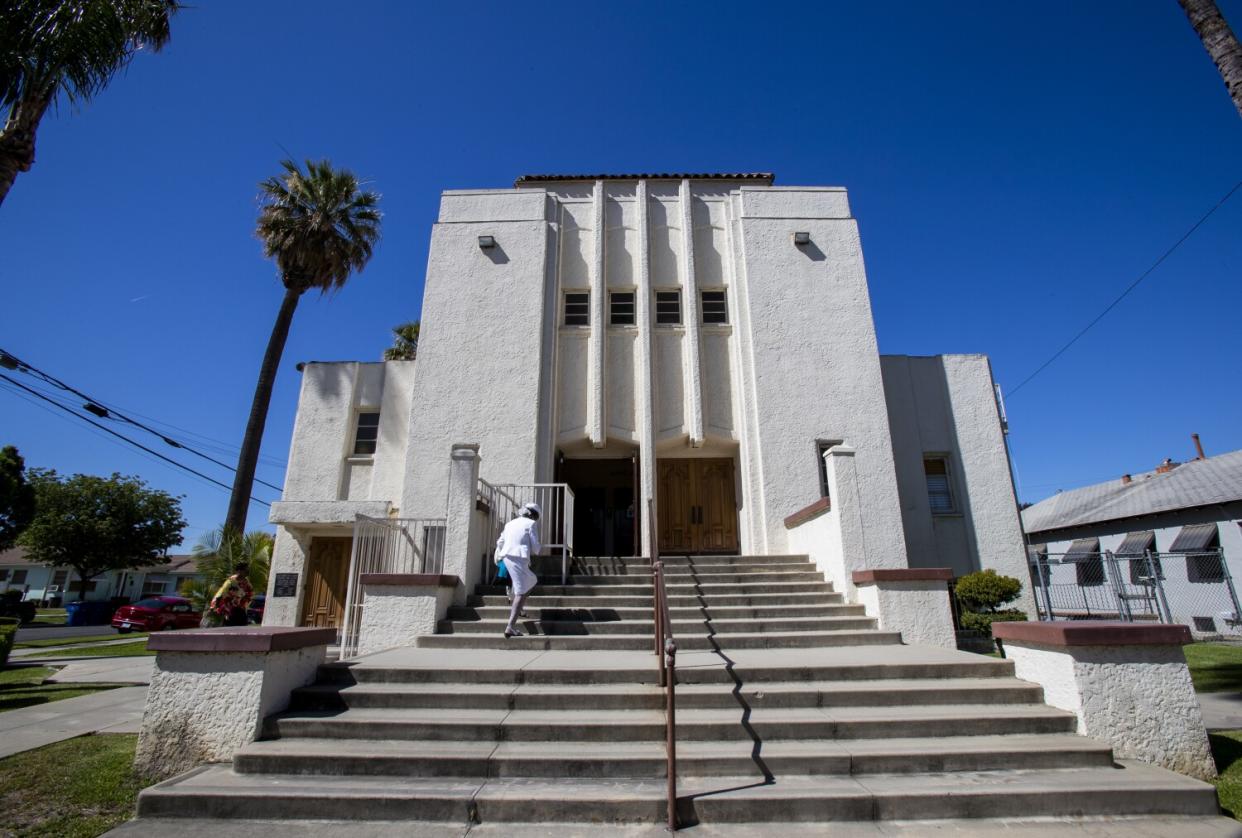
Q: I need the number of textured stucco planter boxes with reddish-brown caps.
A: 4